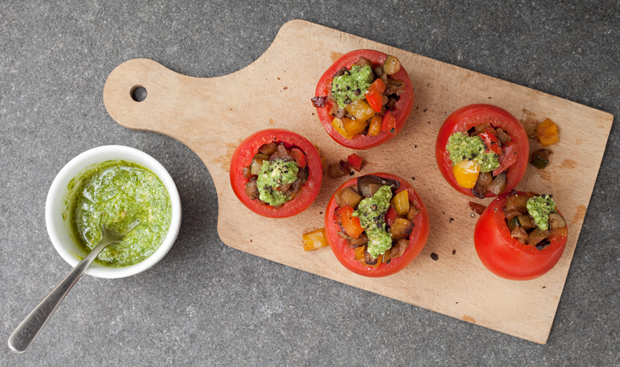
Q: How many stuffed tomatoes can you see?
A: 5